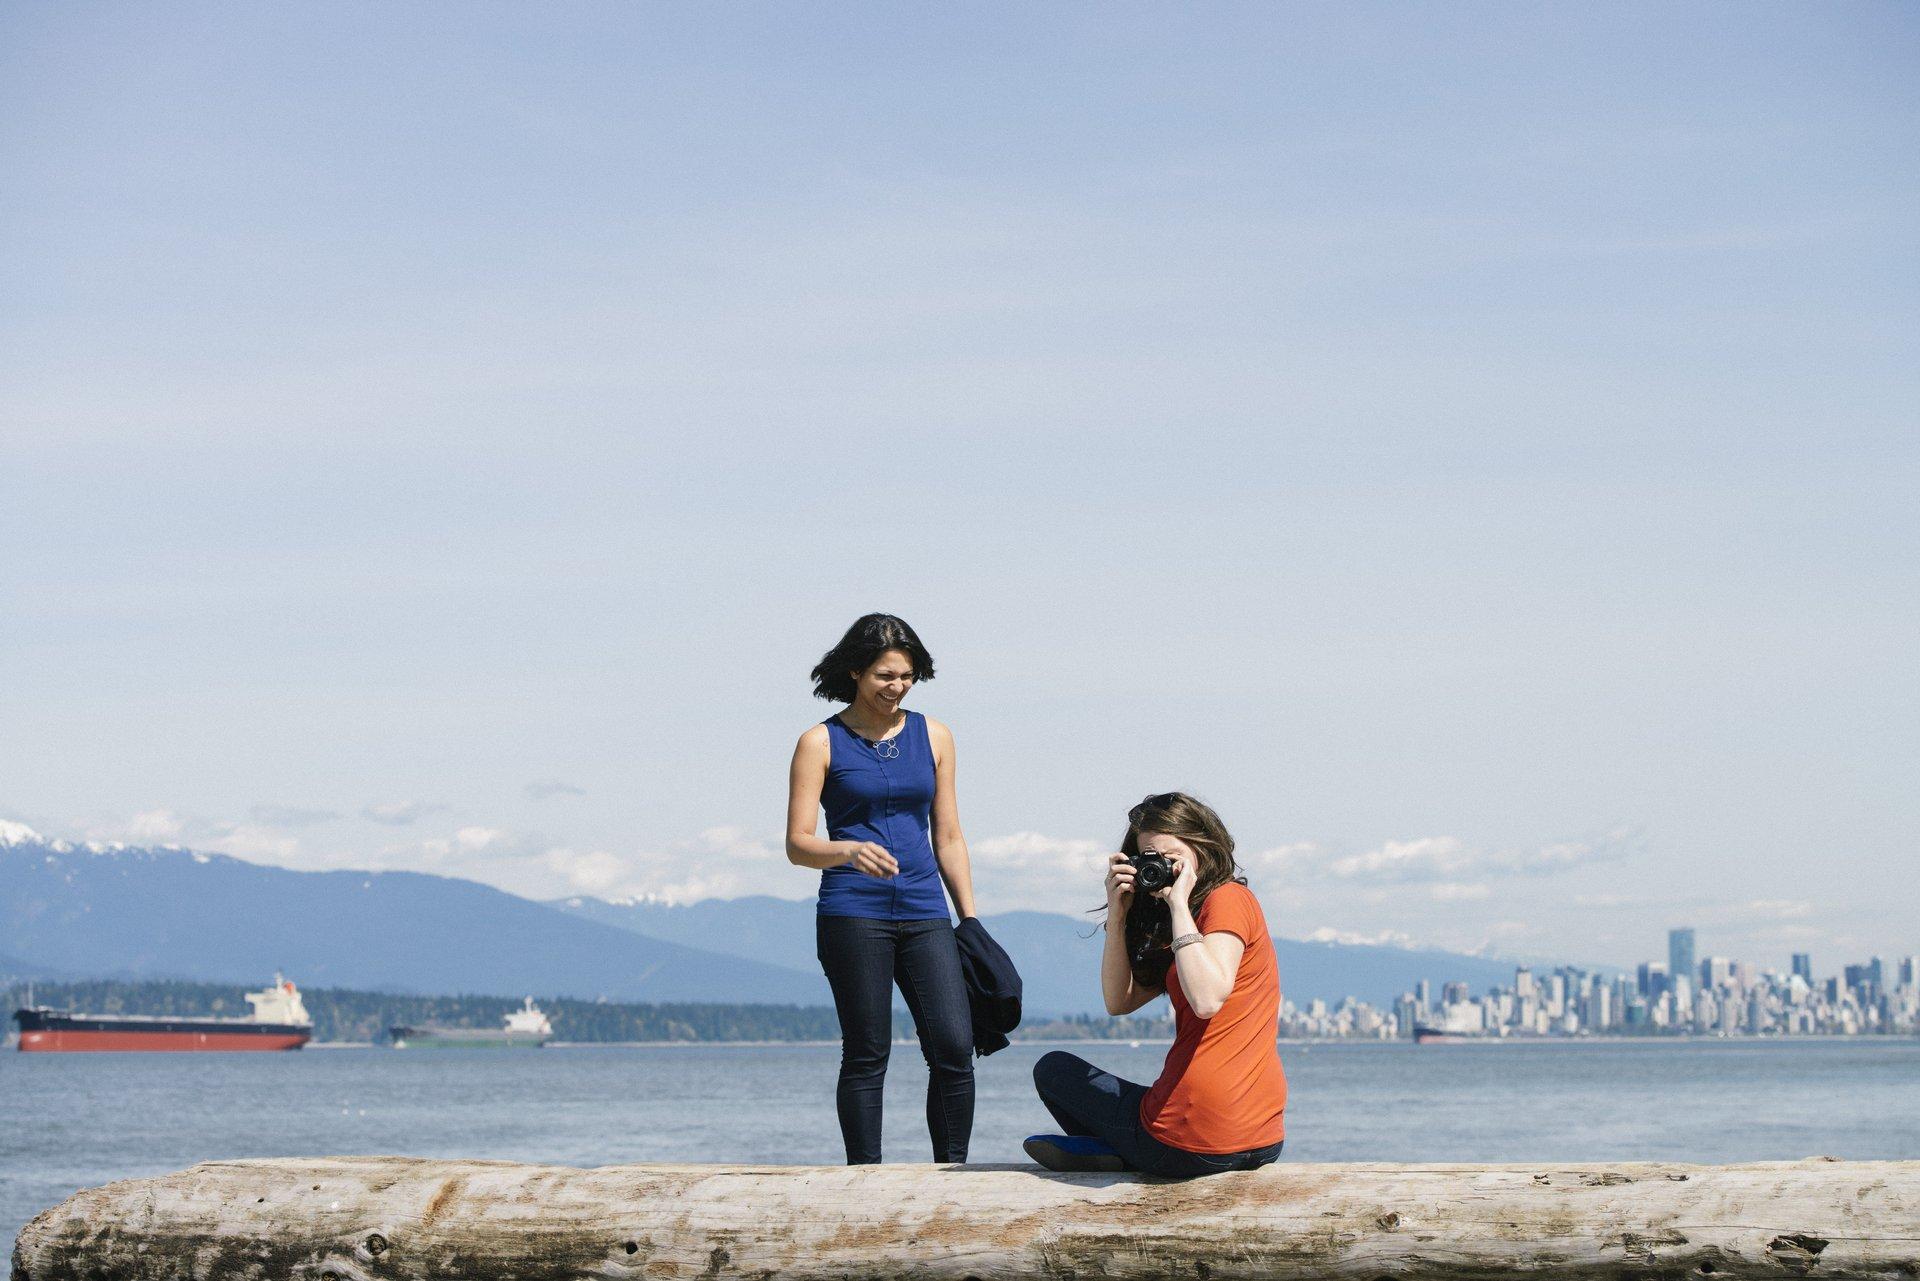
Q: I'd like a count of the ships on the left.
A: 2